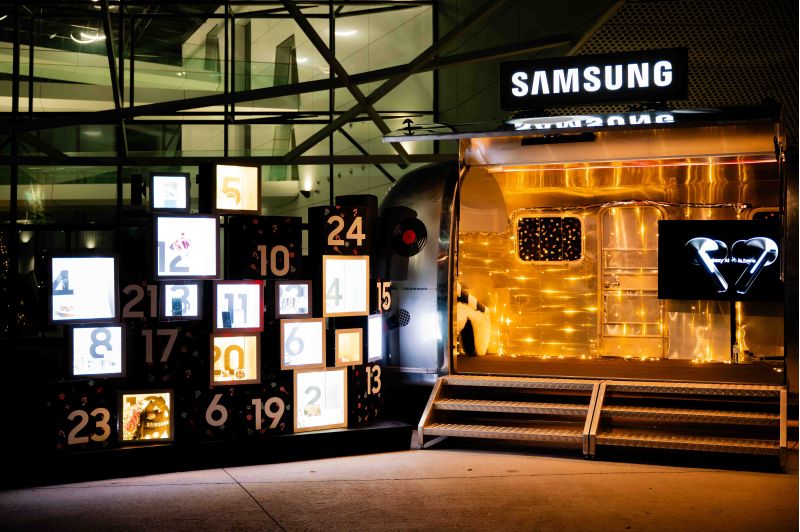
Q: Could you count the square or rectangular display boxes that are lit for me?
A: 15